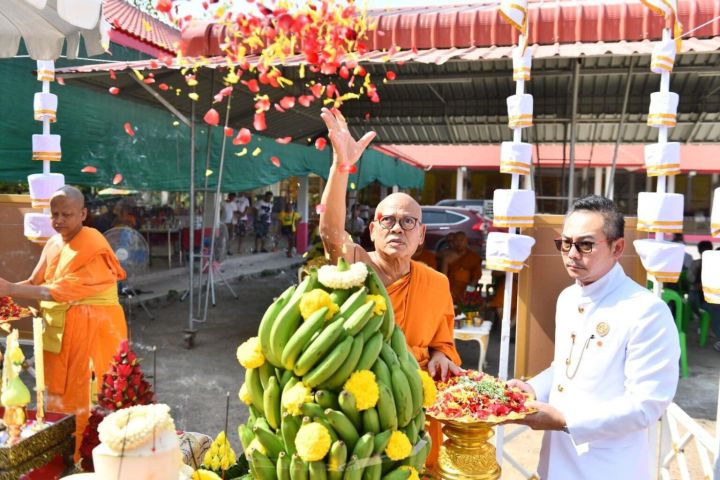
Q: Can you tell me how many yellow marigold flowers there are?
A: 11